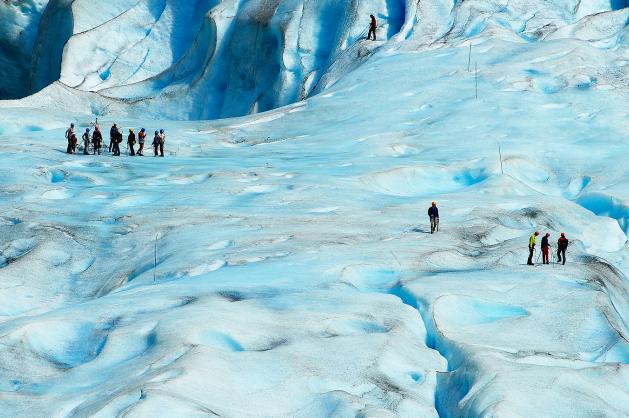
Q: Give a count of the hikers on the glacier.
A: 15